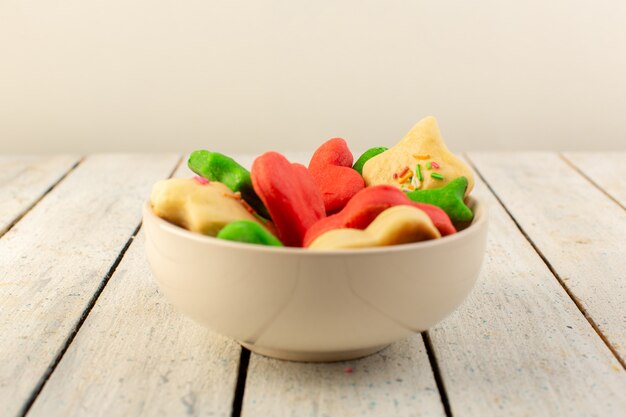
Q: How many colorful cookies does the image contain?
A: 10